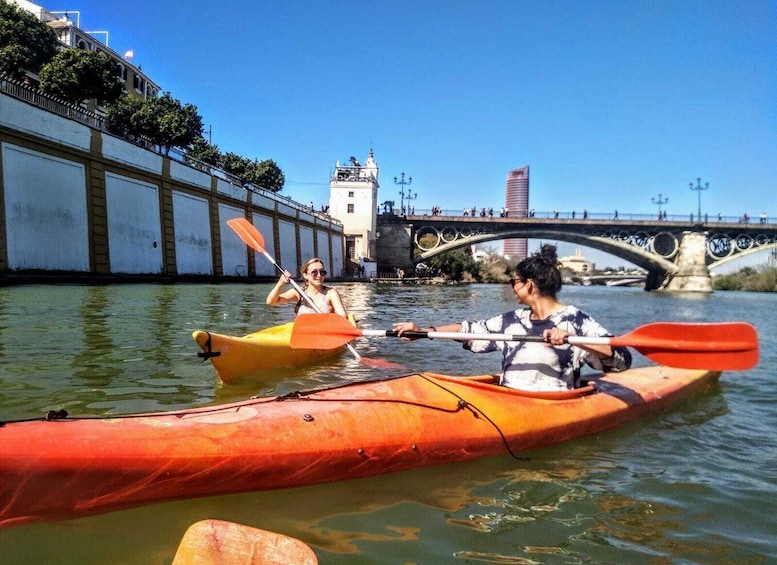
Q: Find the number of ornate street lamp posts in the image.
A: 4